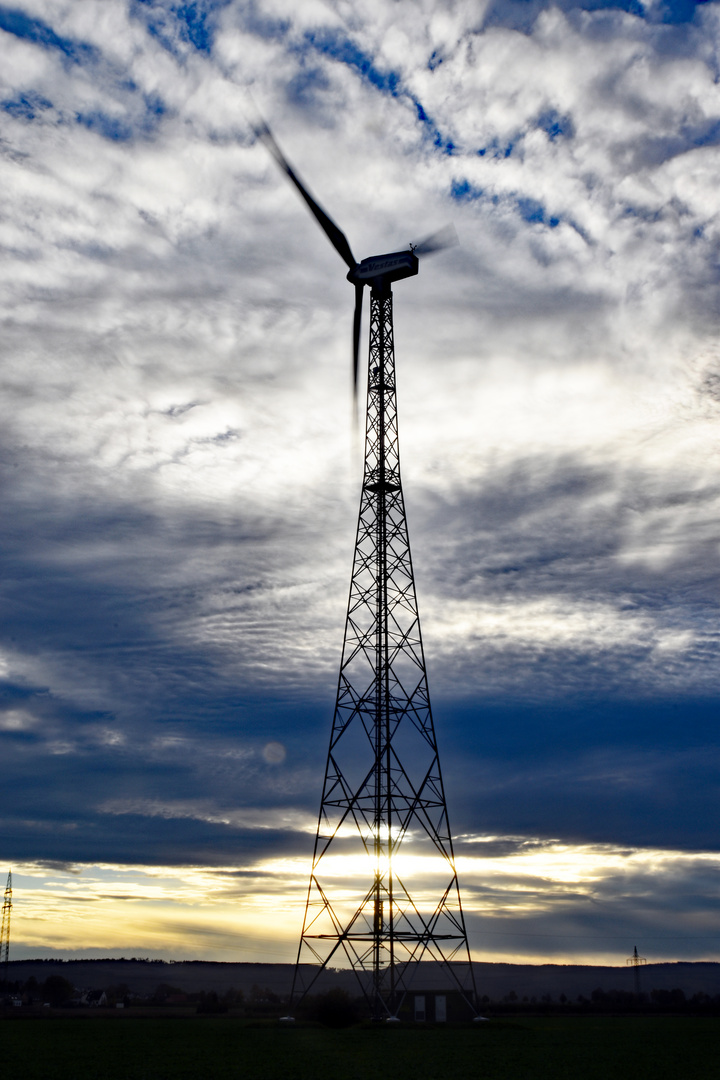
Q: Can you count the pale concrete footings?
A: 3